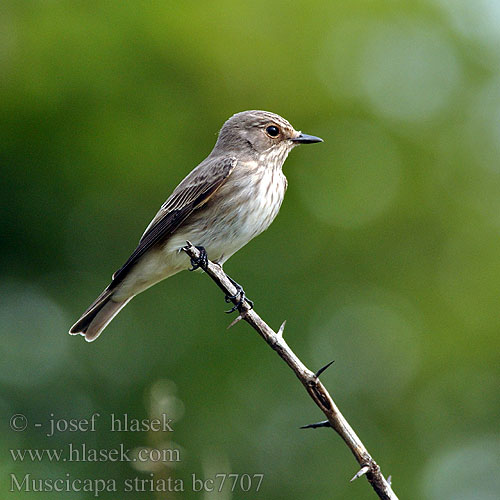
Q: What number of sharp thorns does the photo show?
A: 6